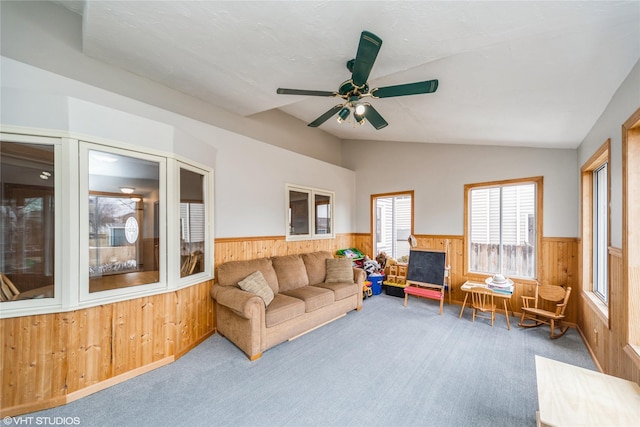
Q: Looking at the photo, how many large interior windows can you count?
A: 3